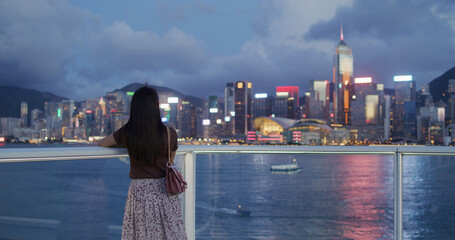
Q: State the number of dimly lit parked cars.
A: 0